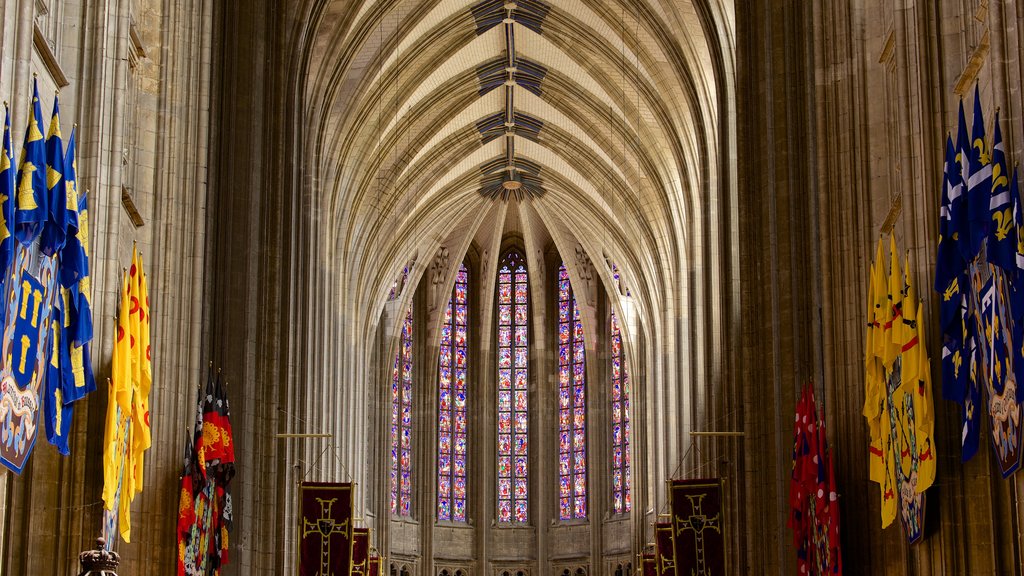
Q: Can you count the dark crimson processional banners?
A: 6